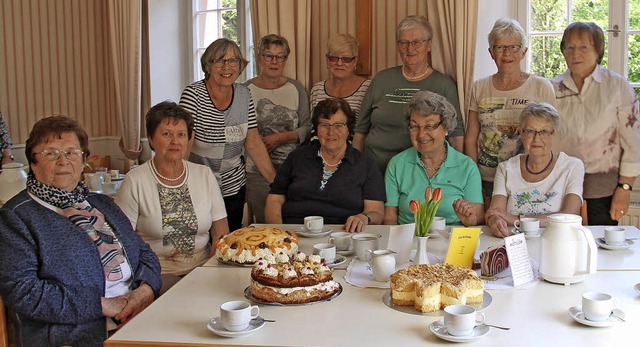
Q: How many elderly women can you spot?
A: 11